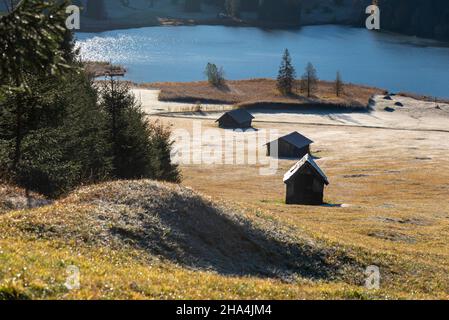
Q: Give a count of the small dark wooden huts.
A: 3